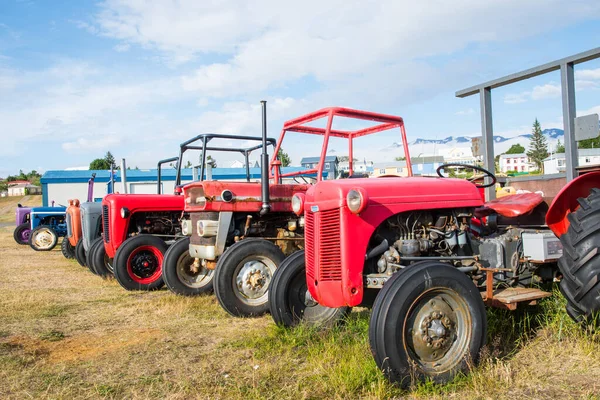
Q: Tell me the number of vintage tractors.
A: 7